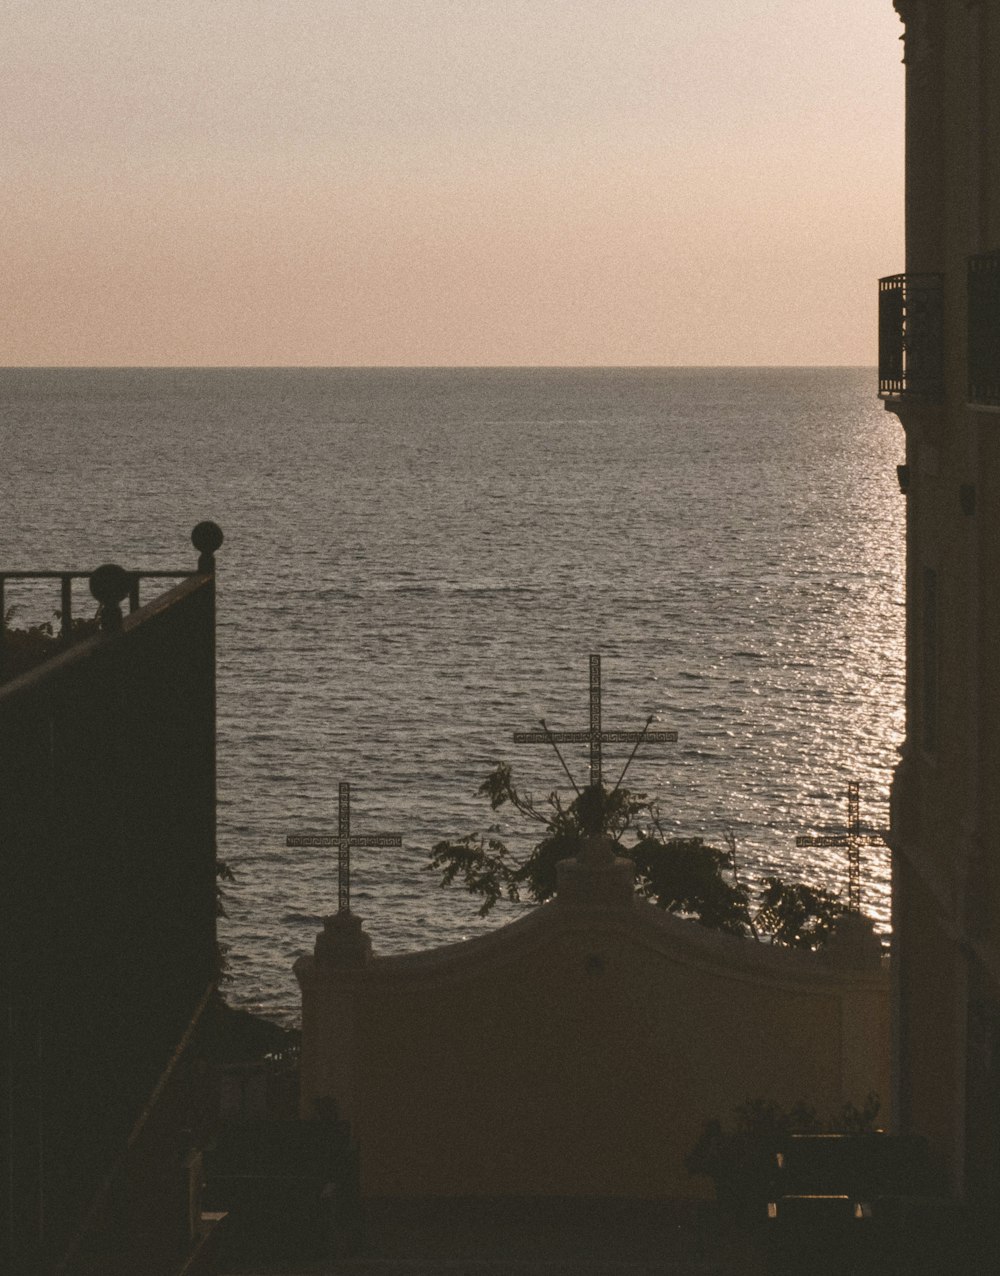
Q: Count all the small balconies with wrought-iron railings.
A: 2